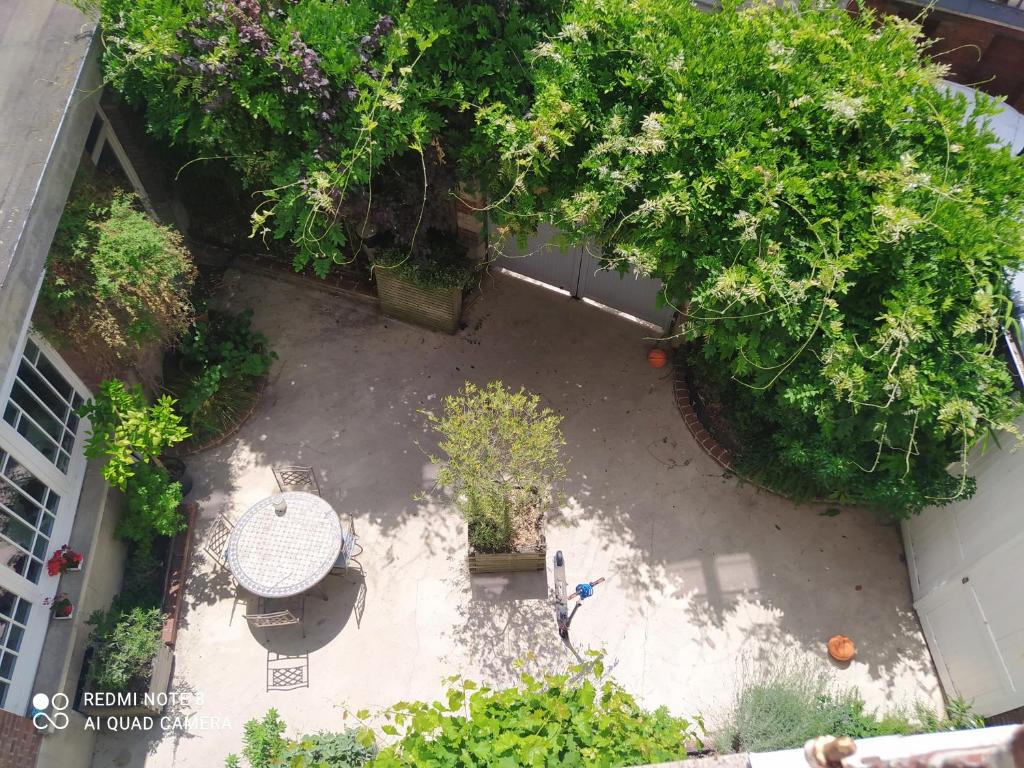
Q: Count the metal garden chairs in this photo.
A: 4